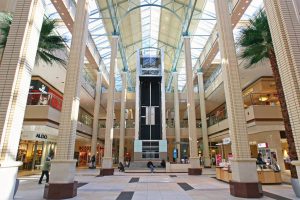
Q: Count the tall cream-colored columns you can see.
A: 10